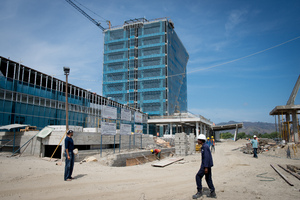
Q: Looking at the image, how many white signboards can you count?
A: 6